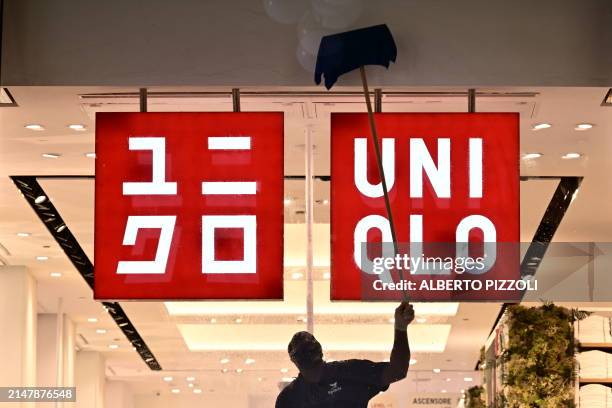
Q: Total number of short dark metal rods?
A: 4